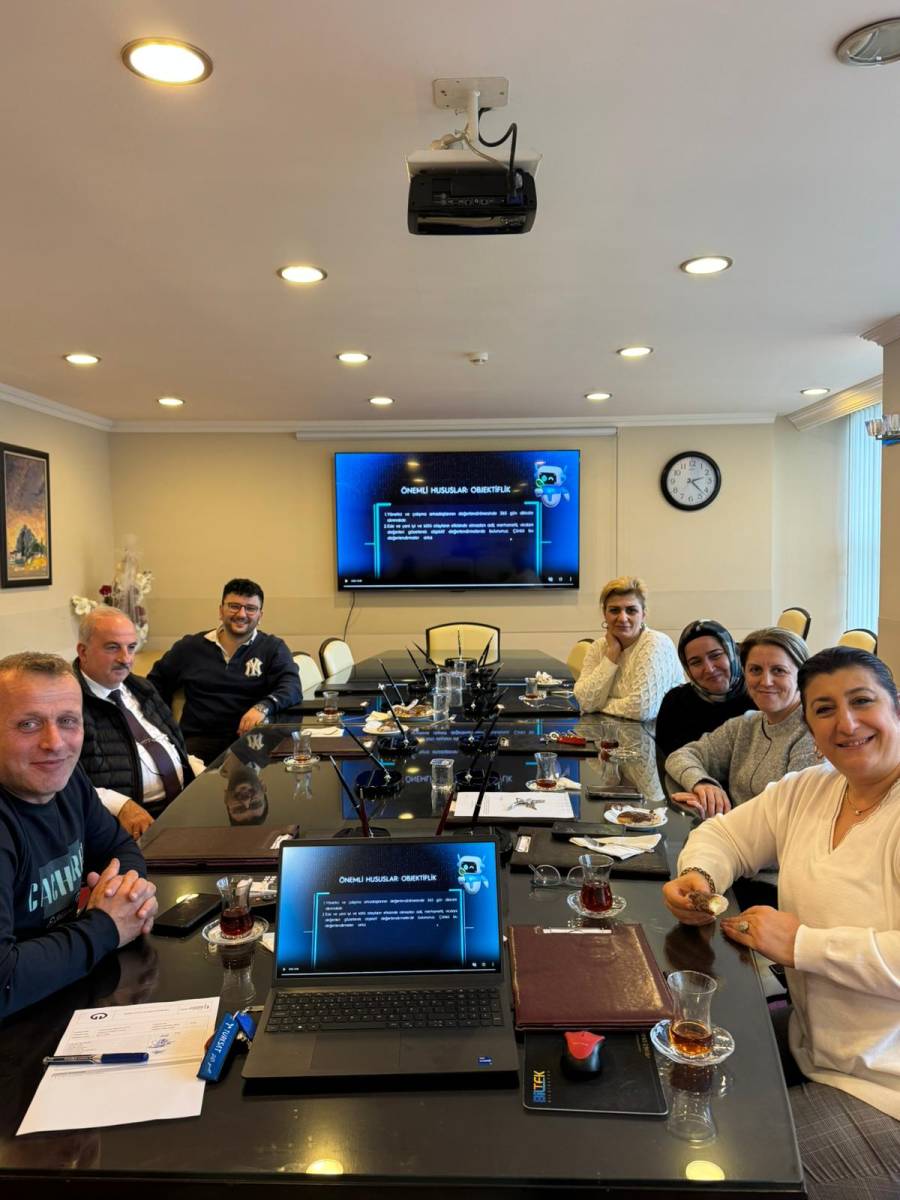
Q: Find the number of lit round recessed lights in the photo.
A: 10